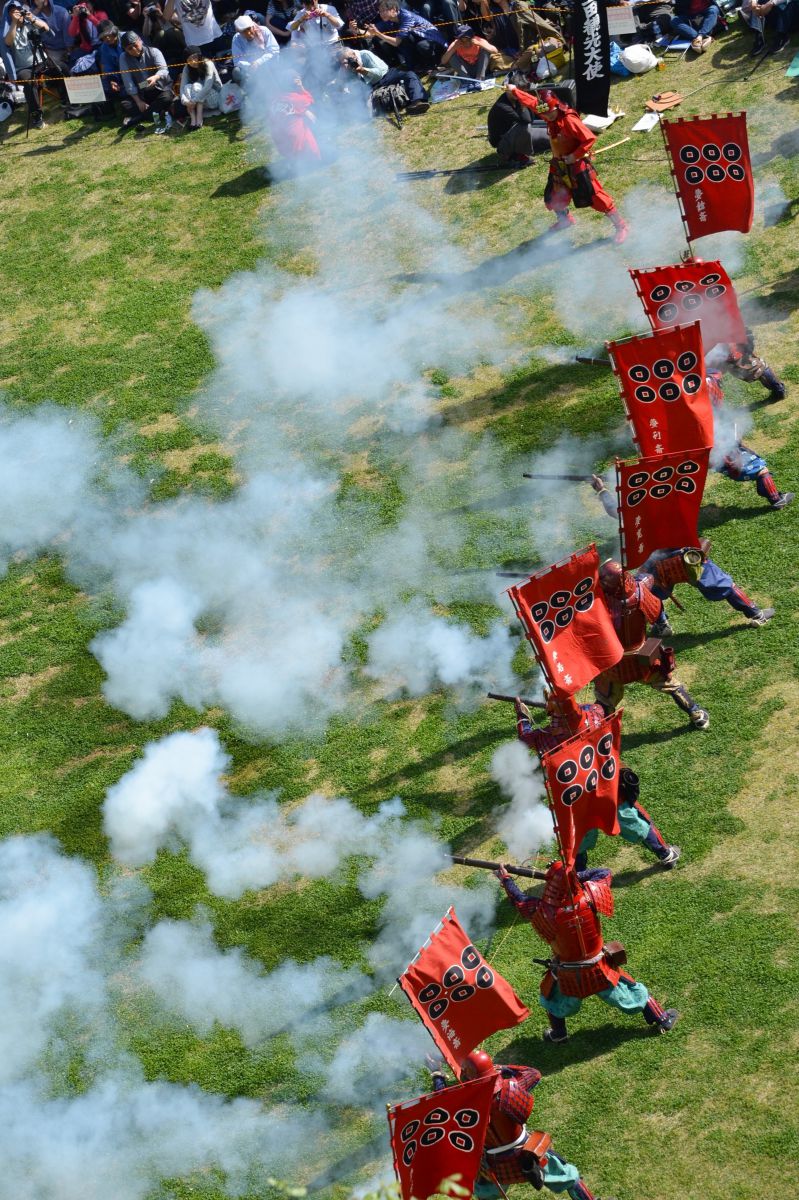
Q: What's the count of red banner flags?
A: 8